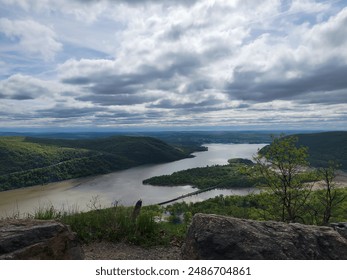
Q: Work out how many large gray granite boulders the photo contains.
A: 2